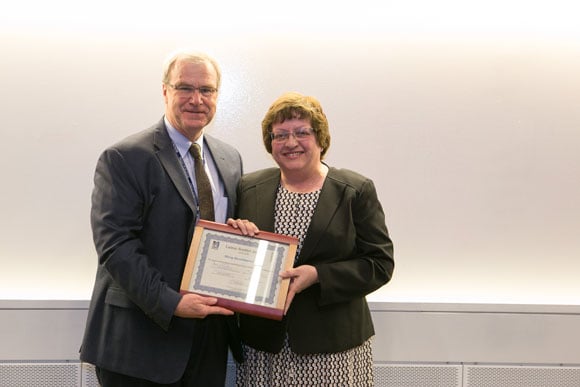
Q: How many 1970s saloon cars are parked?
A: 0